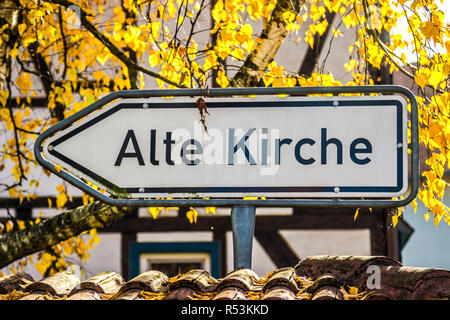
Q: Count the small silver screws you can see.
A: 6